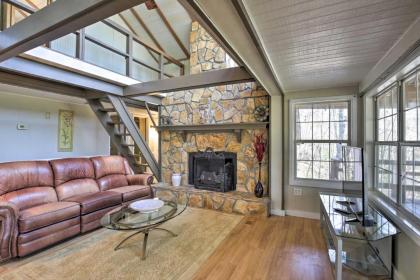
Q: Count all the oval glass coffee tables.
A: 1